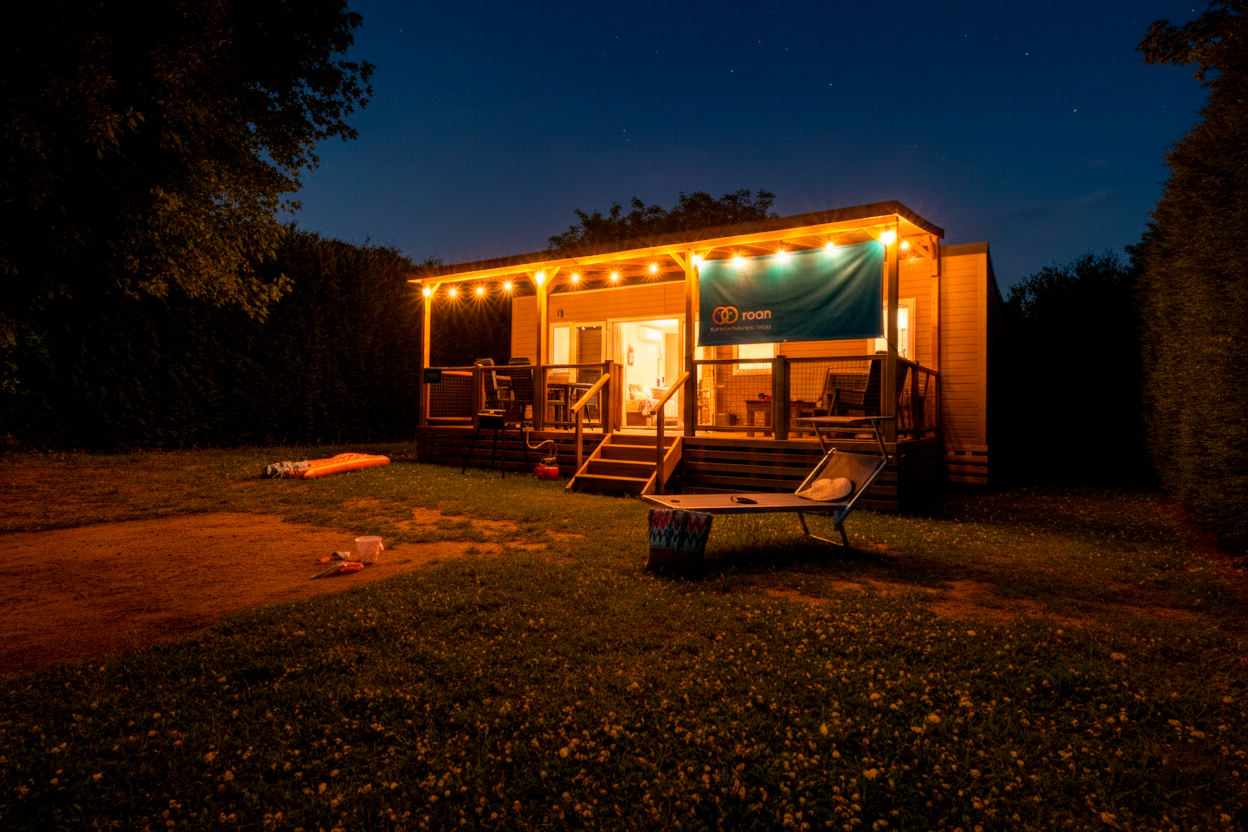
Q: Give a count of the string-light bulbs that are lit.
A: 14